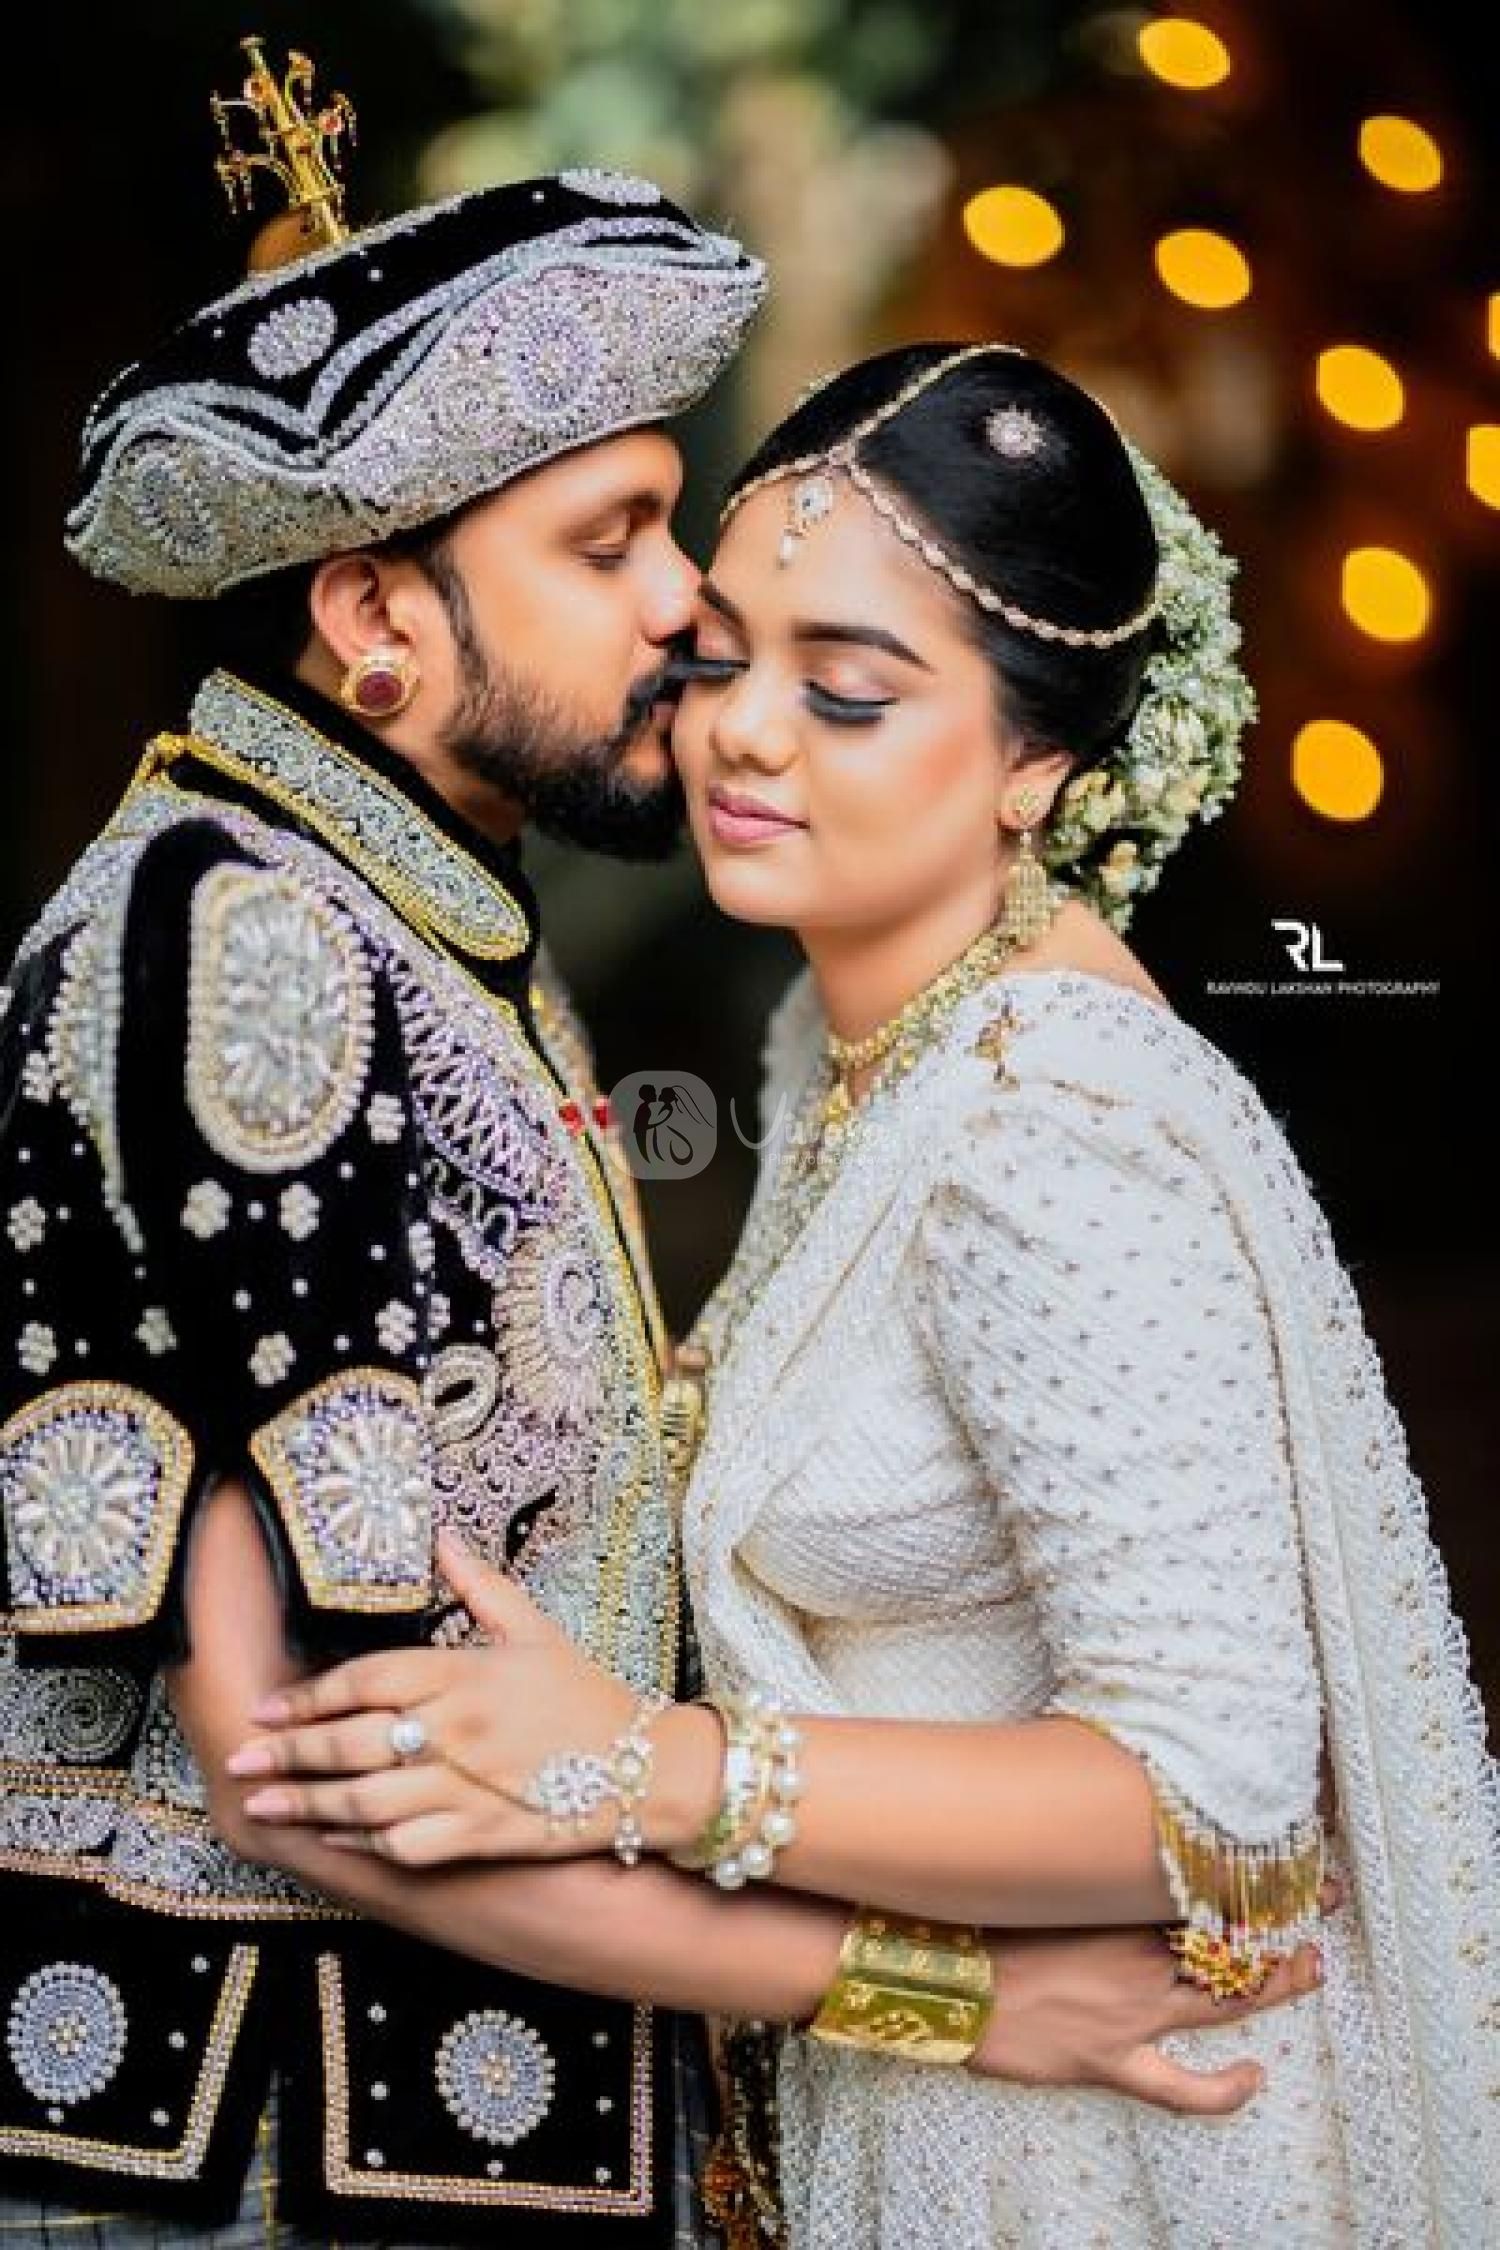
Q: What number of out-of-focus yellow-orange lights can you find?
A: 9